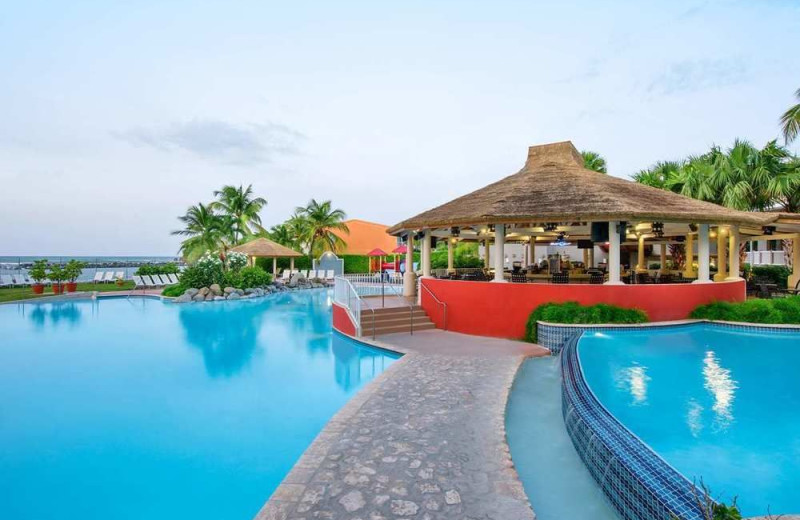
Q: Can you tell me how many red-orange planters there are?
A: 3